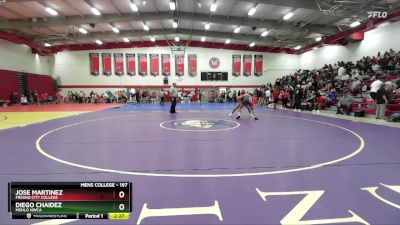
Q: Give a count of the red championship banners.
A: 12